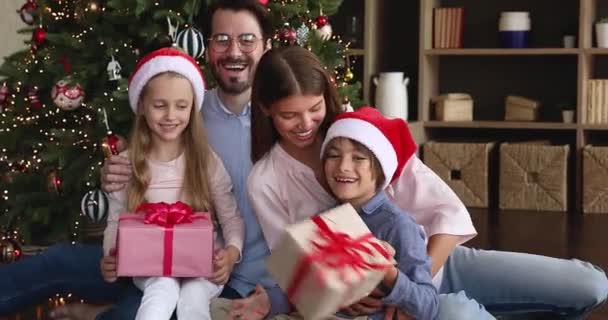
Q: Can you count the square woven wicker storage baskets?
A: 3